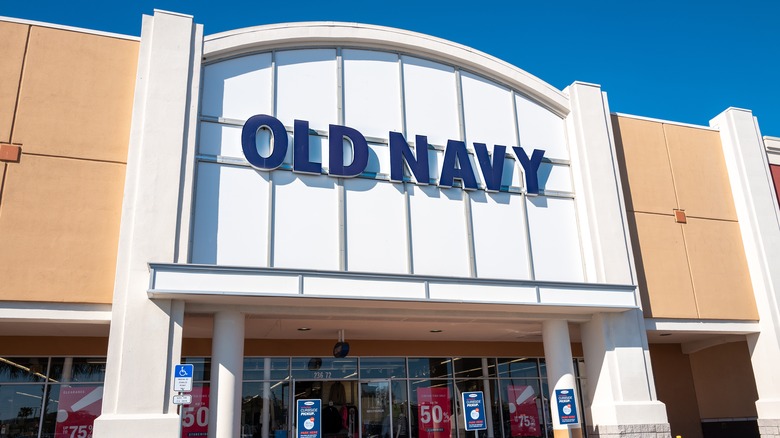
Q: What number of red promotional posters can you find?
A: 4